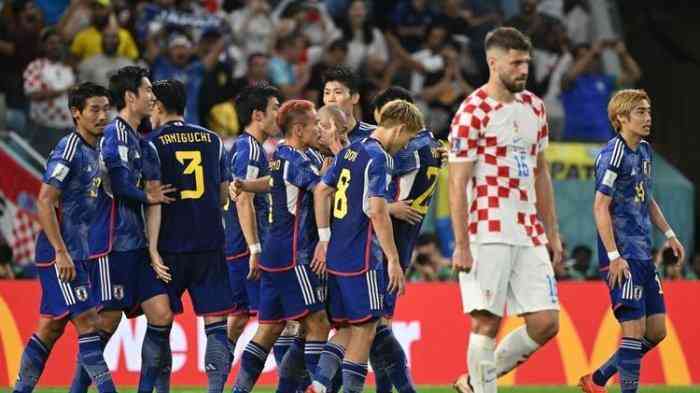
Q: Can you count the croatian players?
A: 1